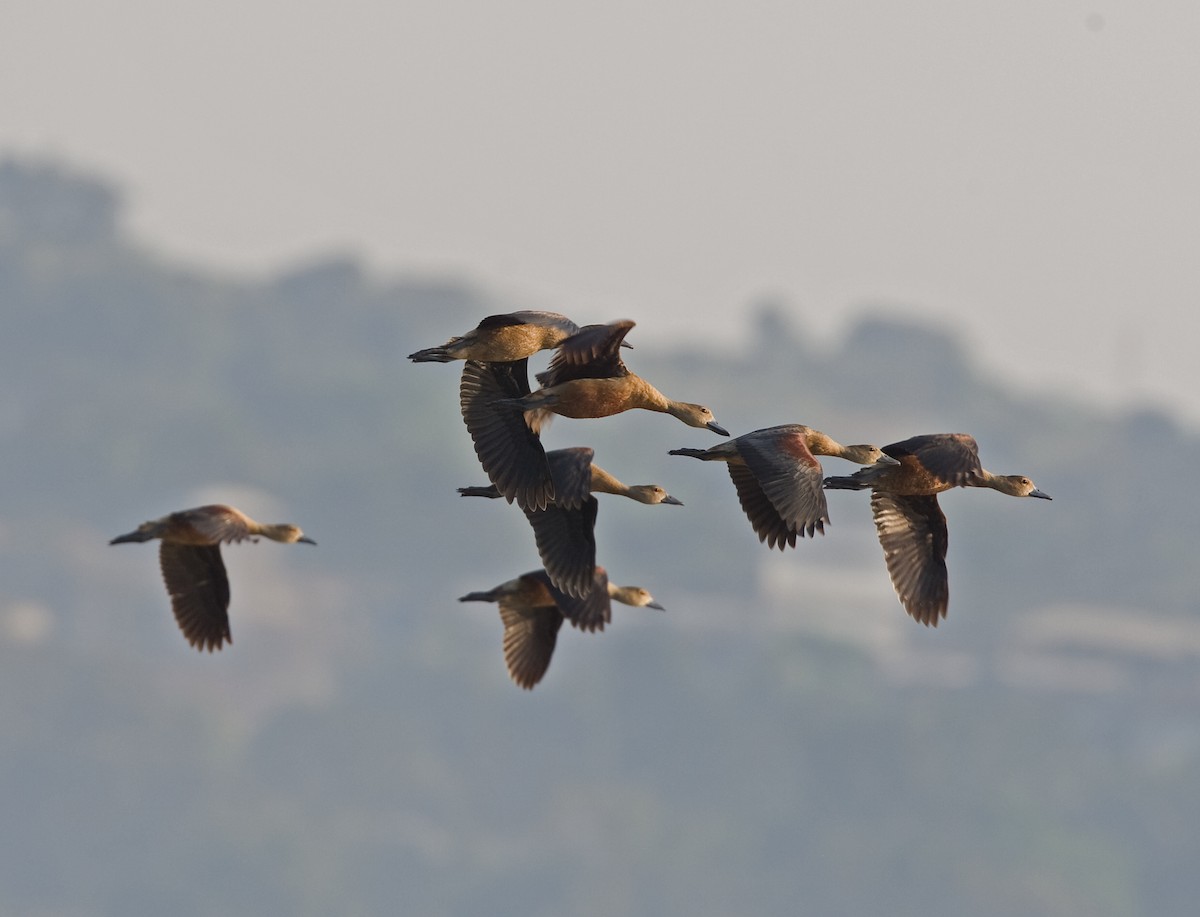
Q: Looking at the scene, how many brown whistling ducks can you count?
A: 7